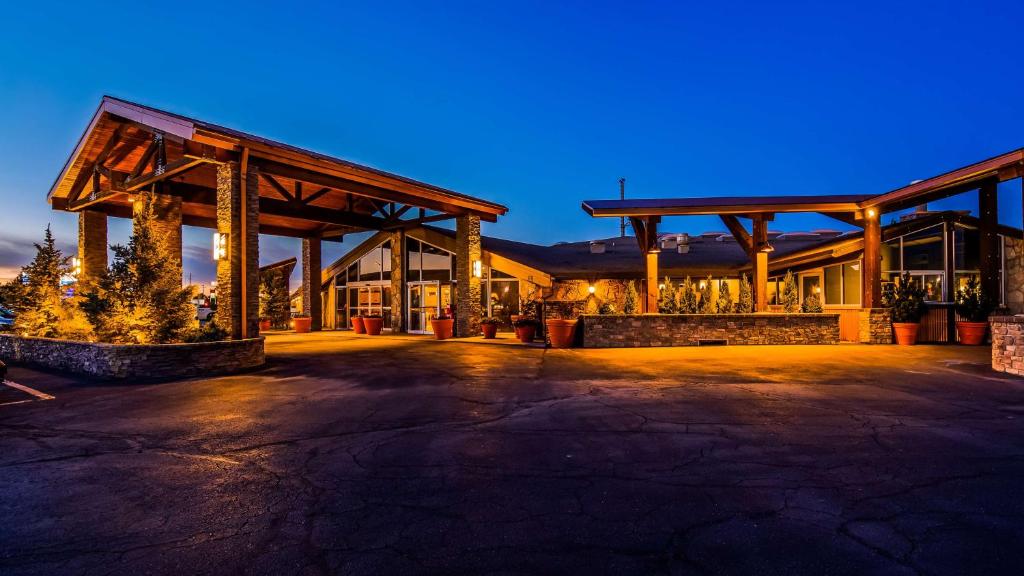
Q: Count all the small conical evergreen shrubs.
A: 7